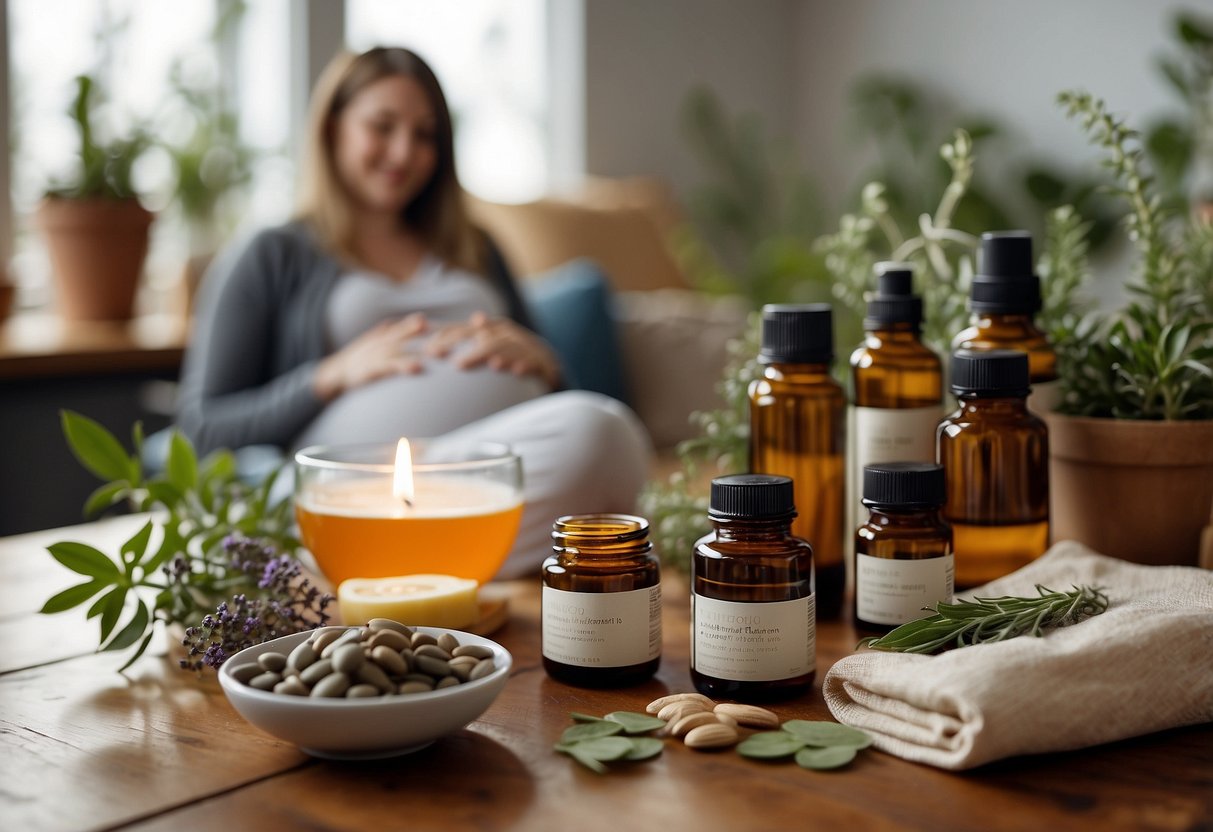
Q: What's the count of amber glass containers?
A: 7